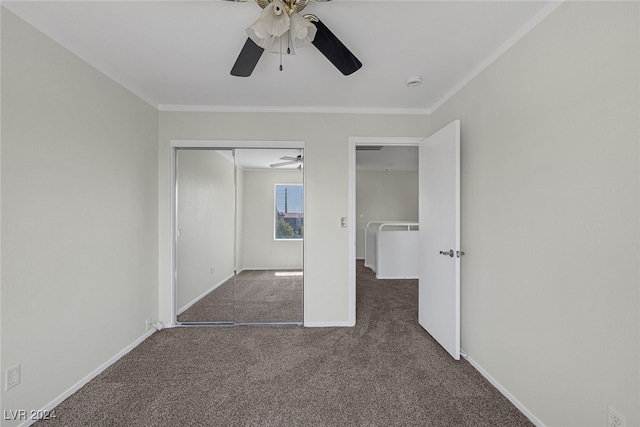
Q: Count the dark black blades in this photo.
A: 2